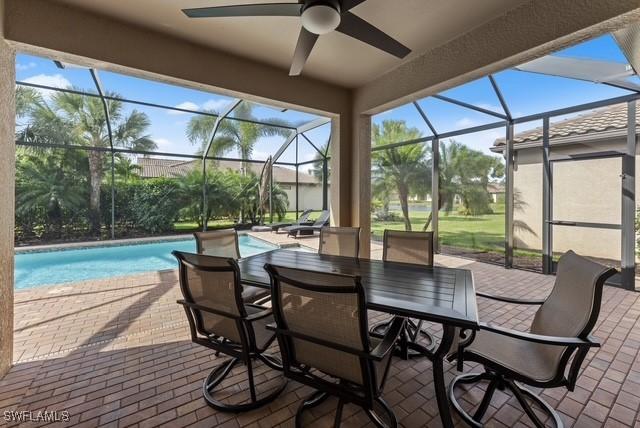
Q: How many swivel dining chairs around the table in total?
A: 6